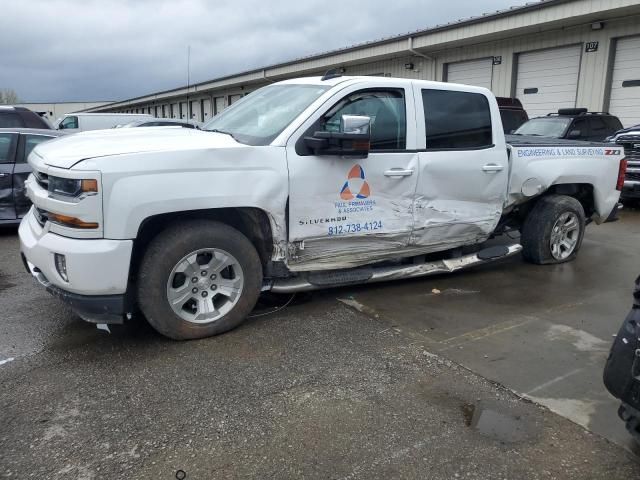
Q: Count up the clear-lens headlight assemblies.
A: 1